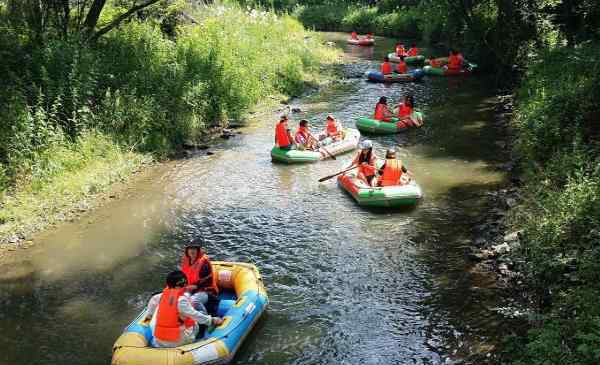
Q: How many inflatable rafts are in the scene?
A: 8